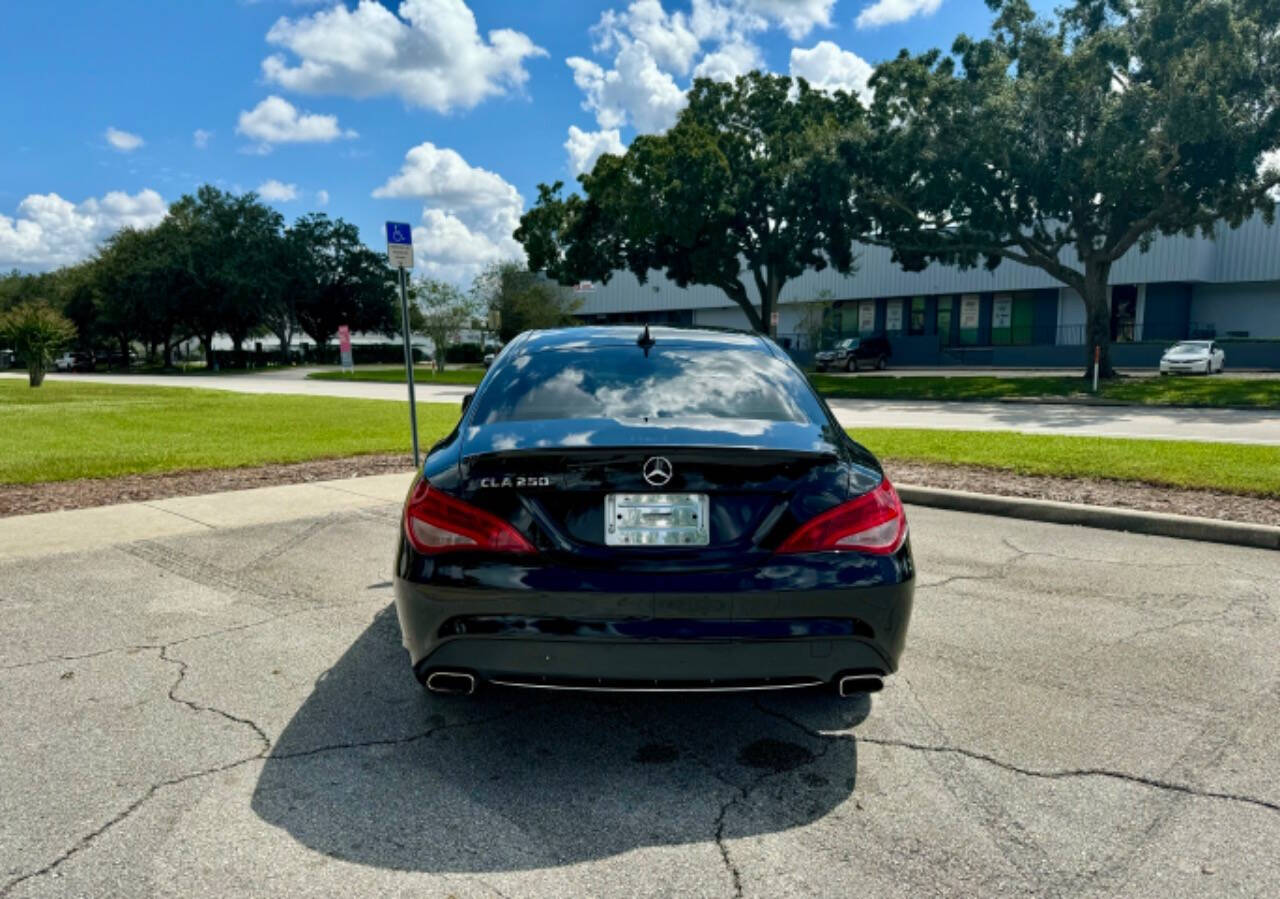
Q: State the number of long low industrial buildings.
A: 1